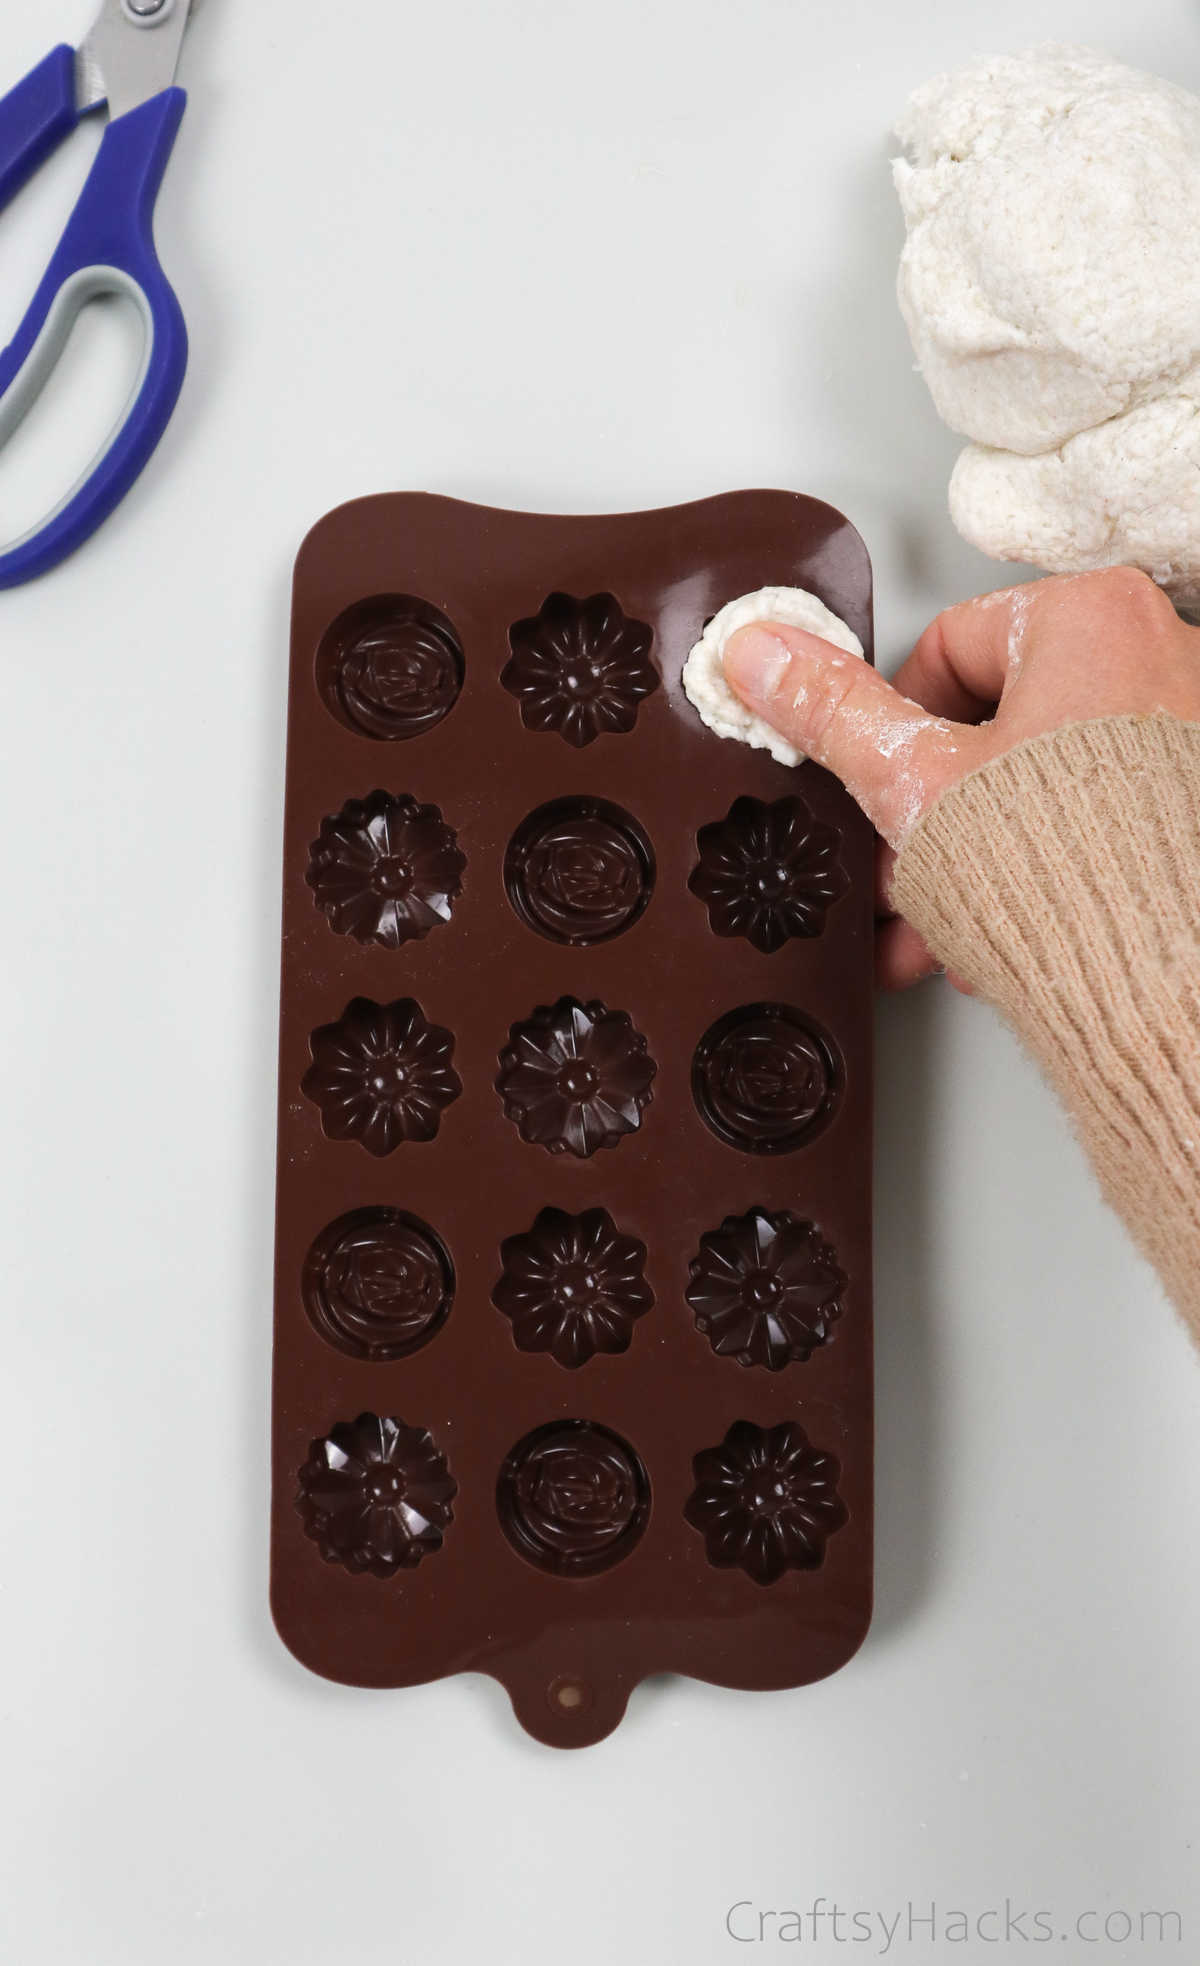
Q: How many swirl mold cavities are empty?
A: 5